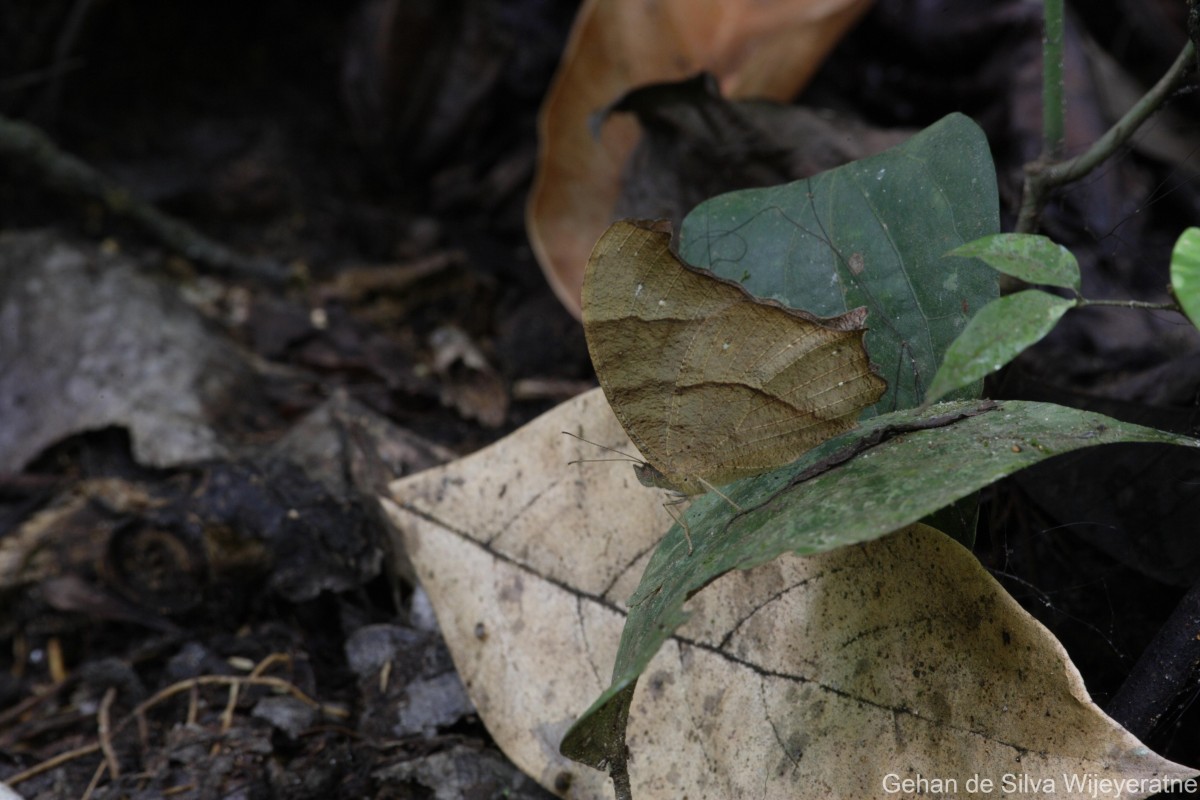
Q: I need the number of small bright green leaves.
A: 3